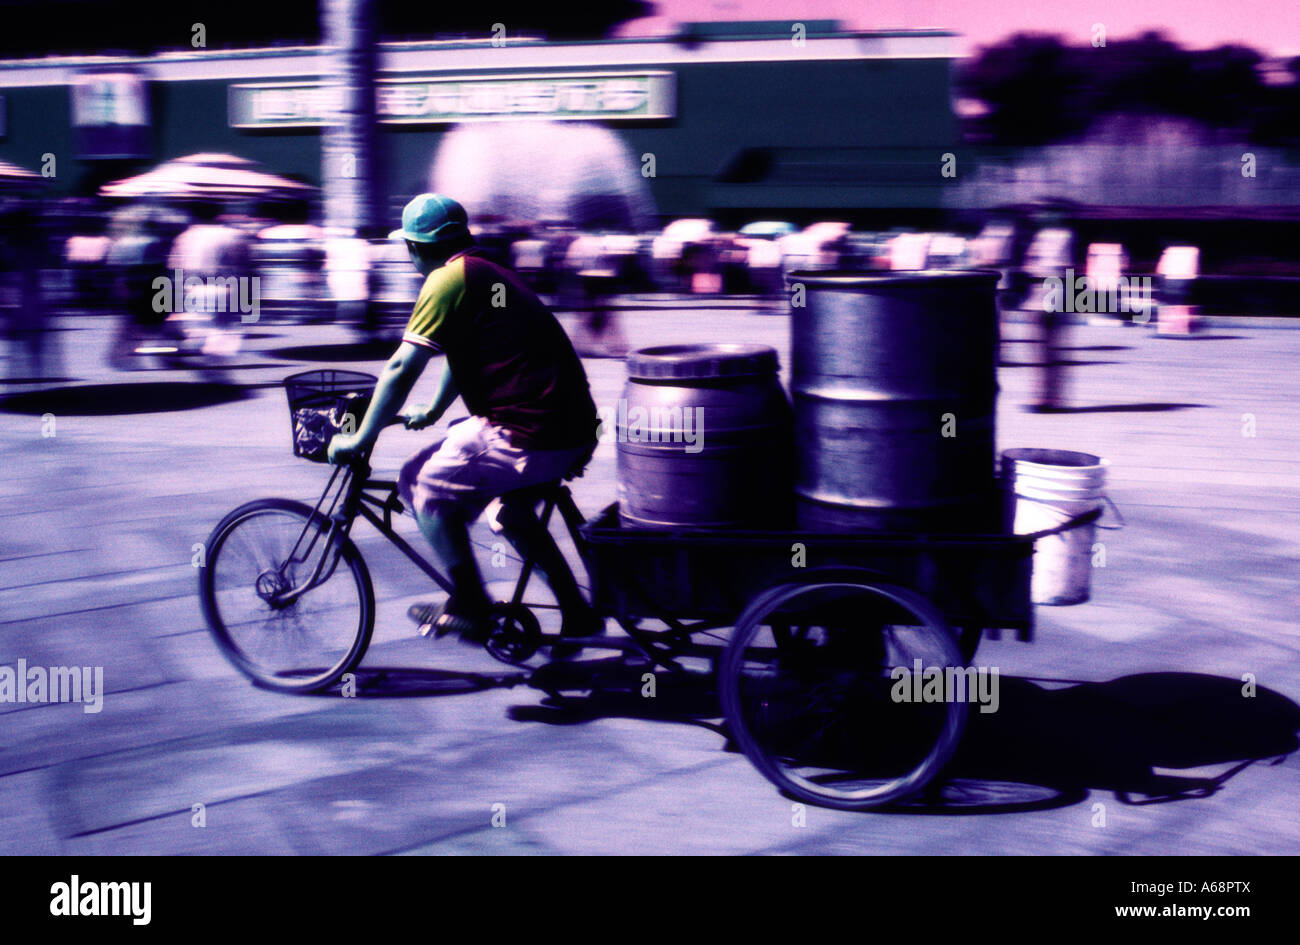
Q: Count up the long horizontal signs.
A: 1